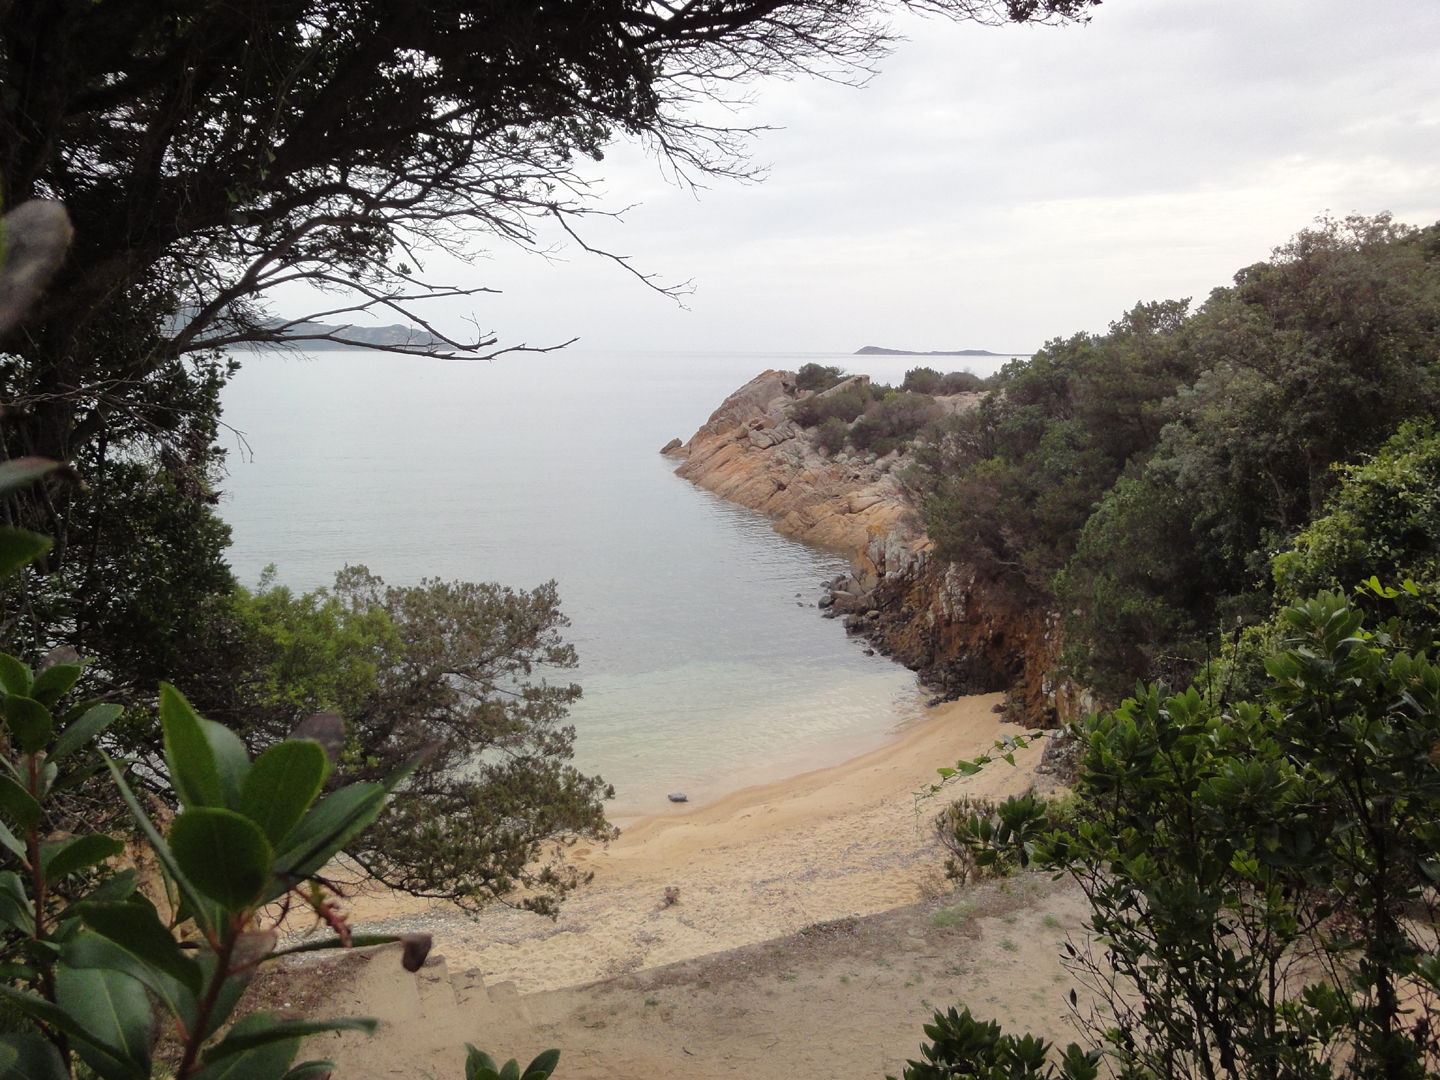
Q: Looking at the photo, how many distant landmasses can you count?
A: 2